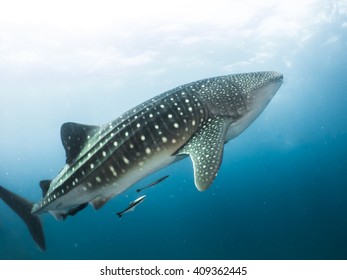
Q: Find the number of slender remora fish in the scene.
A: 2